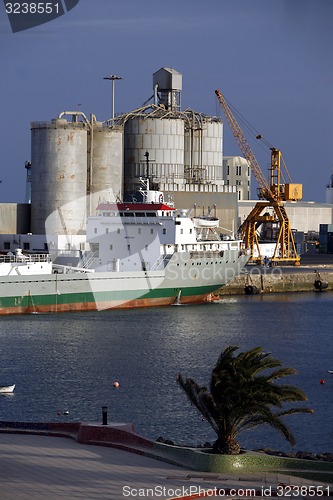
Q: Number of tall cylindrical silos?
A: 4